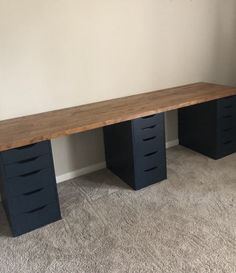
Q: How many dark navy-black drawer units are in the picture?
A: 3